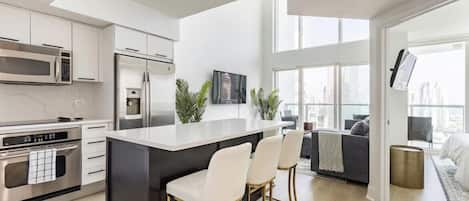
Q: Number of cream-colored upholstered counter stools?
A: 3